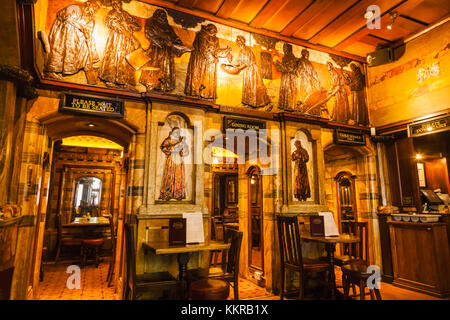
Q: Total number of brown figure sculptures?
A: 11